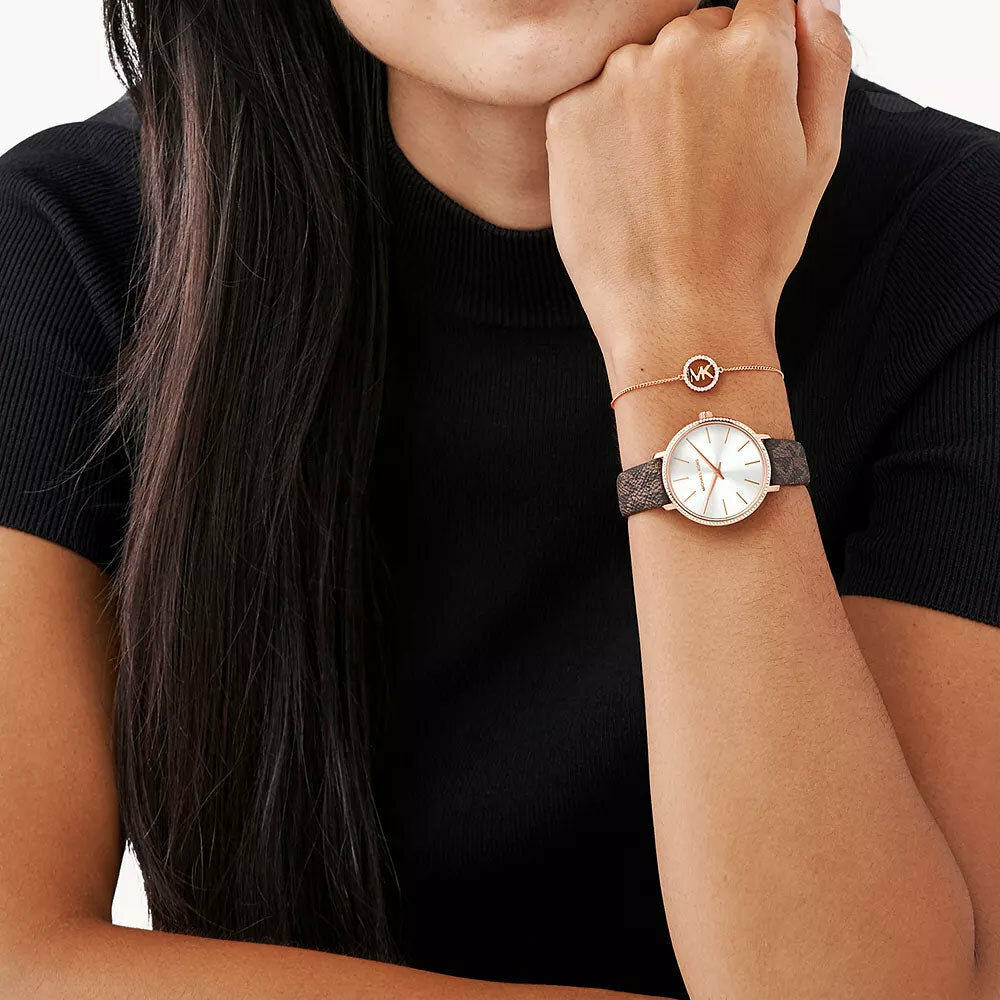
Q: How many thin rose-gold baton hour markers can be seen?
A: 10